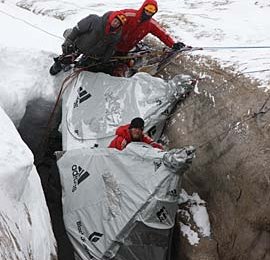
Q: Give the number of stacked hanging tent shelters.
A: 2